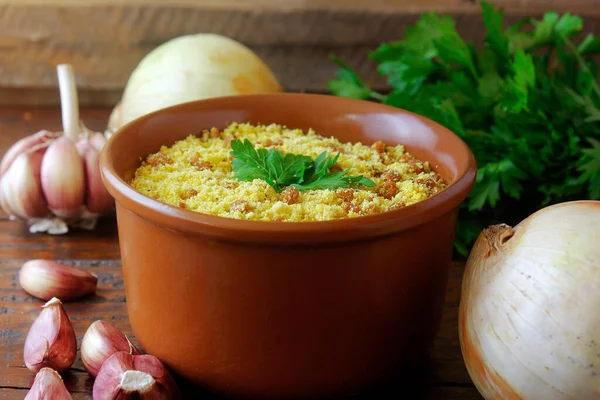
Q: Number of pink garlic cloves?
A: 5